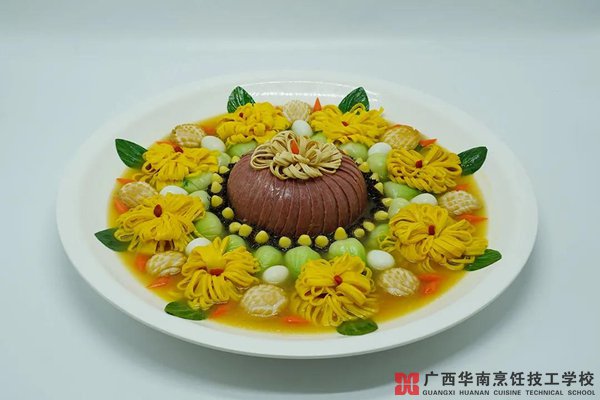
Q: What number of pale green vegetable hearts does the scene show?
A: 15